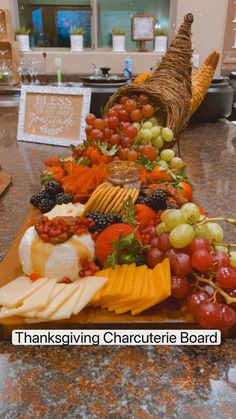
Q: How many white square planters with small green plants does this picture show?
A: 4